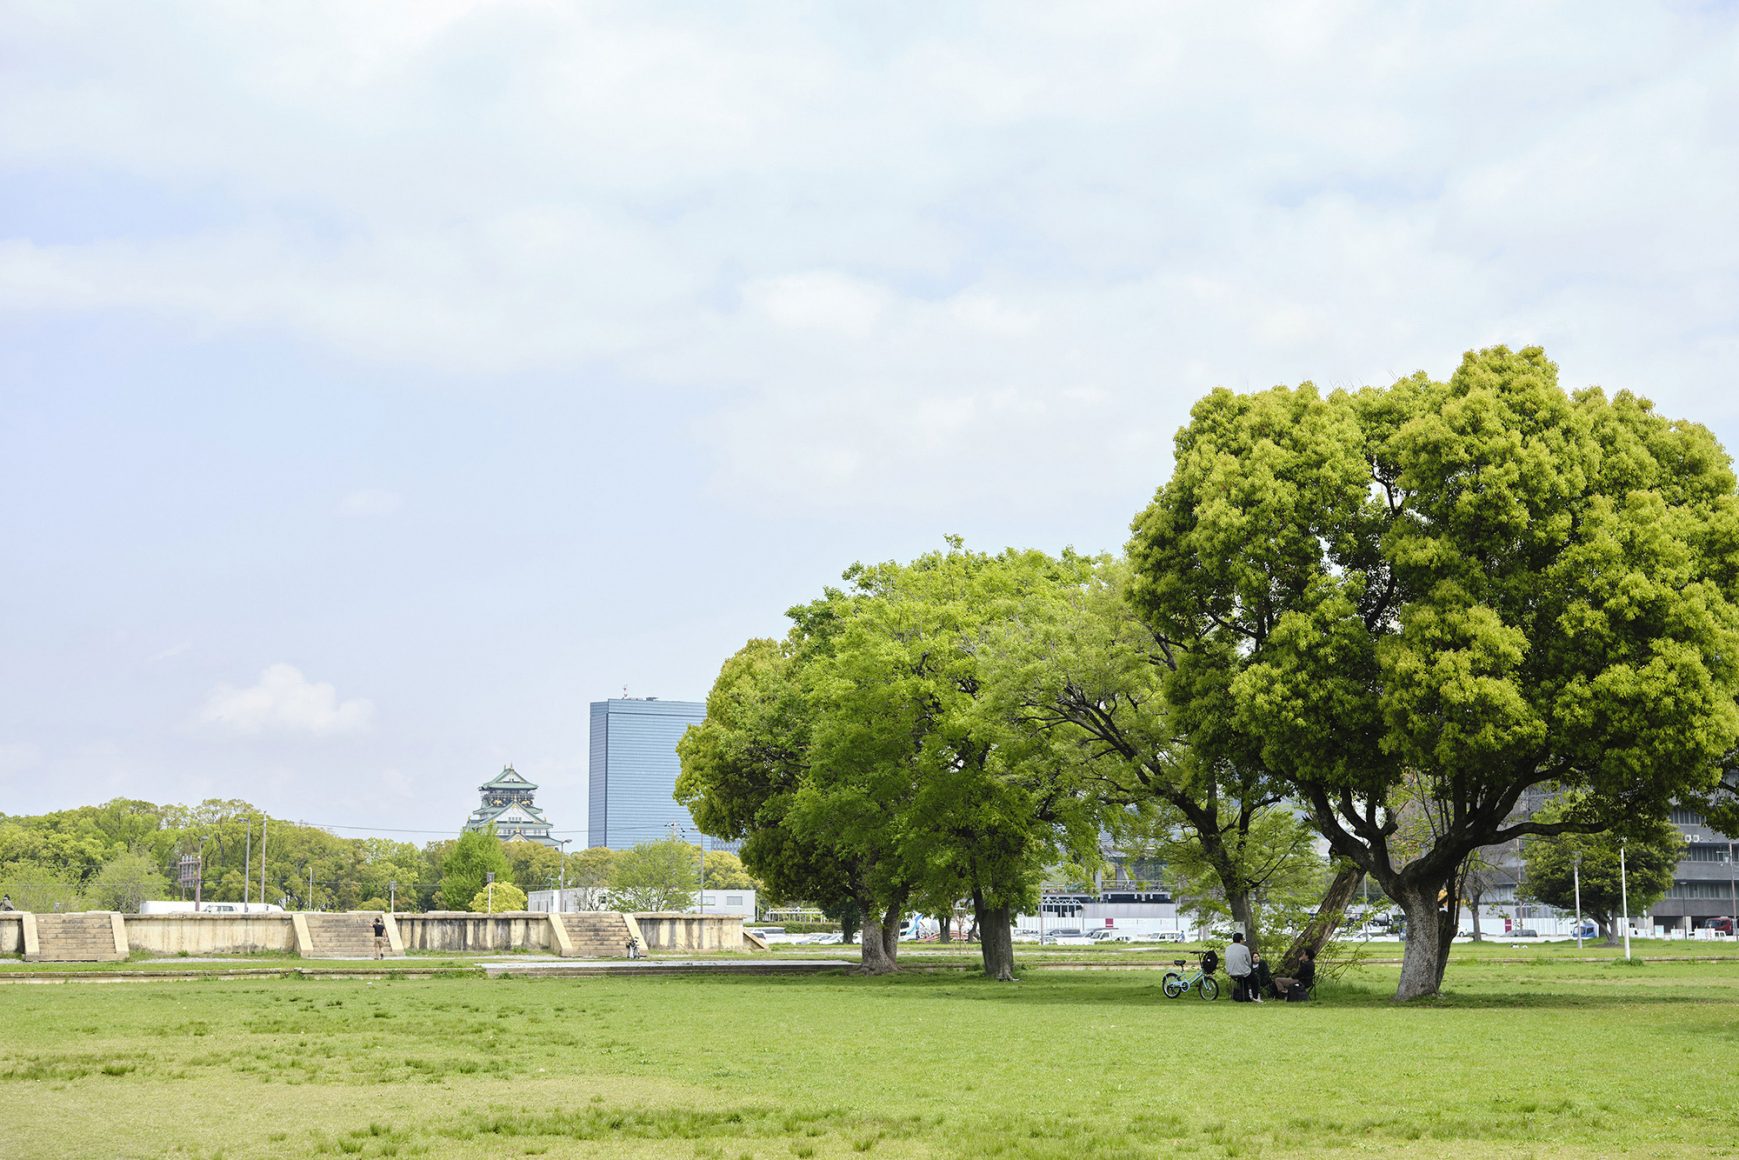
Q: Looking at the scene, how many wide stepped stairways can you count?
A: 3